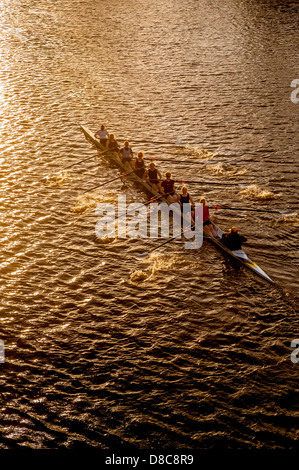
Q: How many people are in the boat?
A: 9